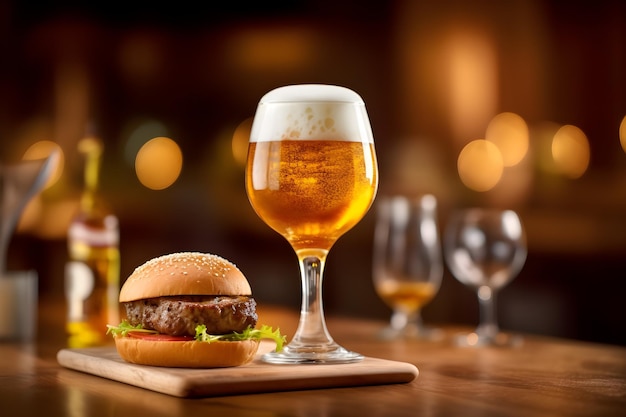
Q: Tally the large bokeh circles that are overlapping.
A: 2